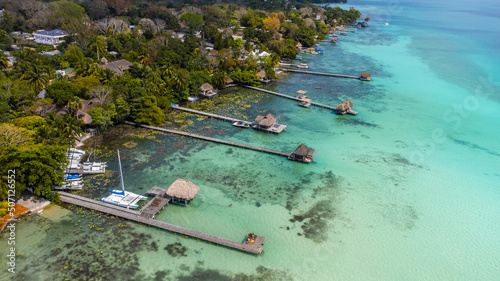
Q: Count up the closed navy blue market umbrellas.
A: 0